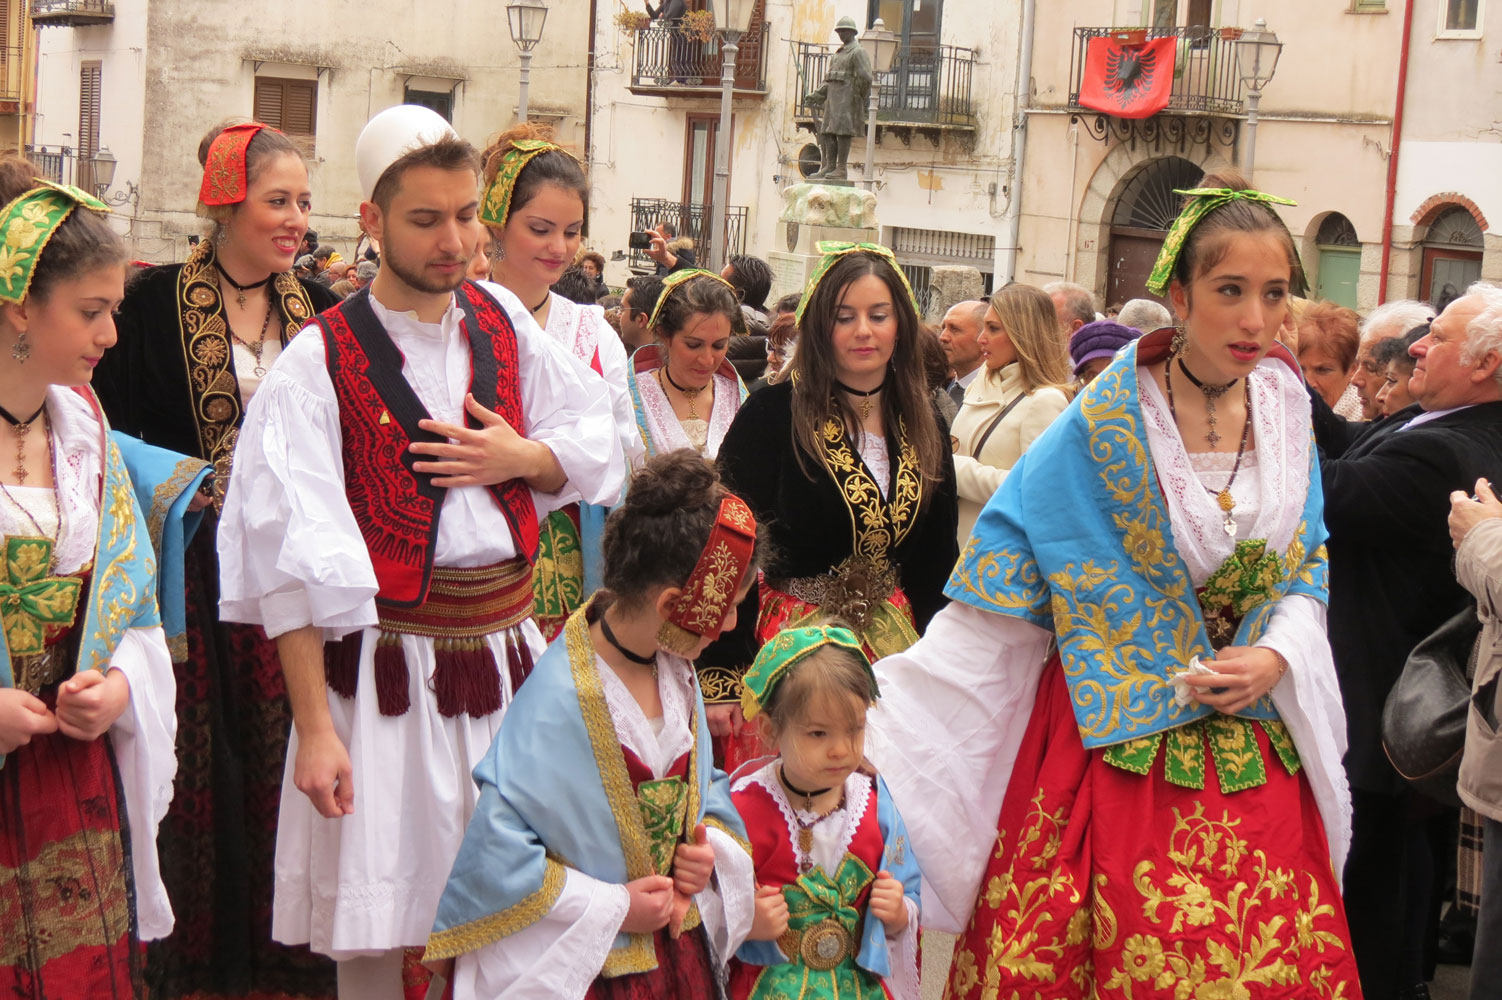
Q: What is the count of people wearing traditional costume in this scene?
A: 9